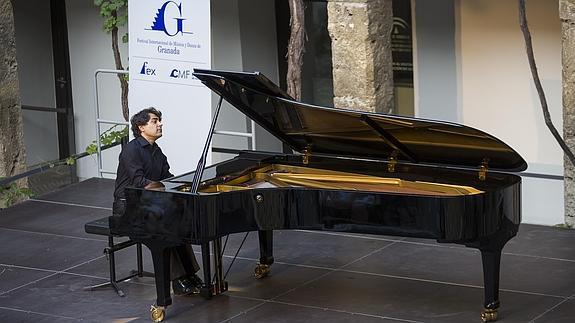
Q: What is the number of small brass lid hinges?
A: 3